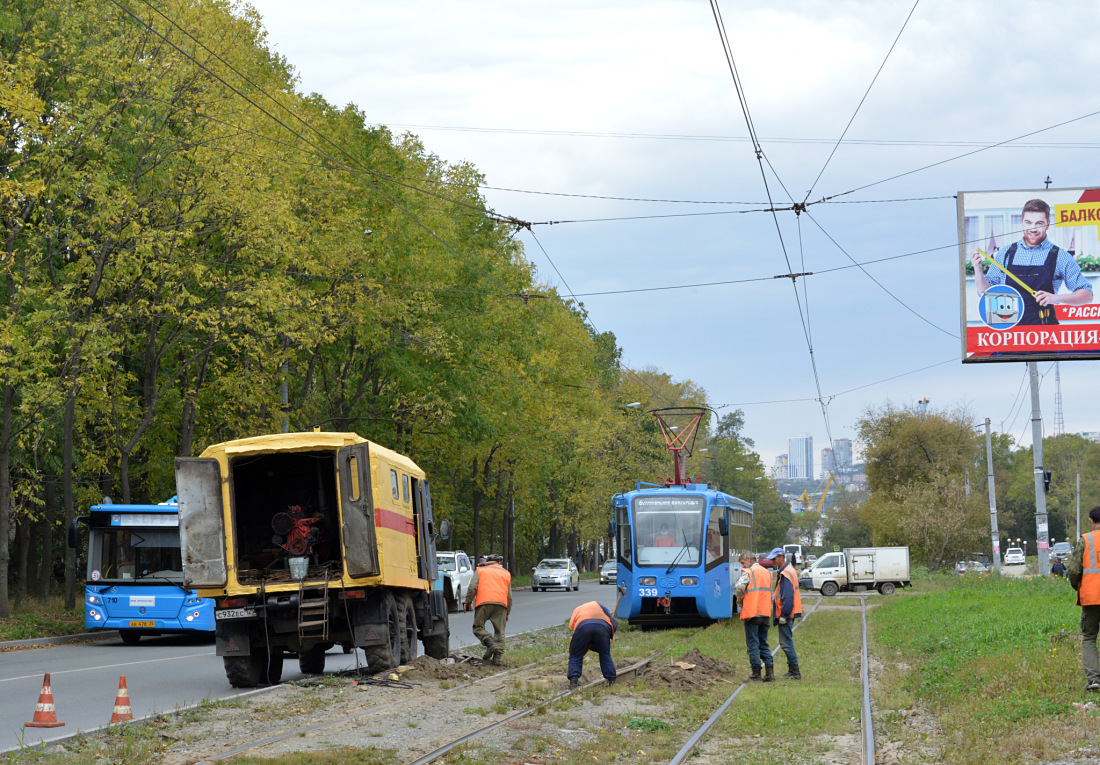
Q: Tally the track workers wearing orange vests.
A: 5